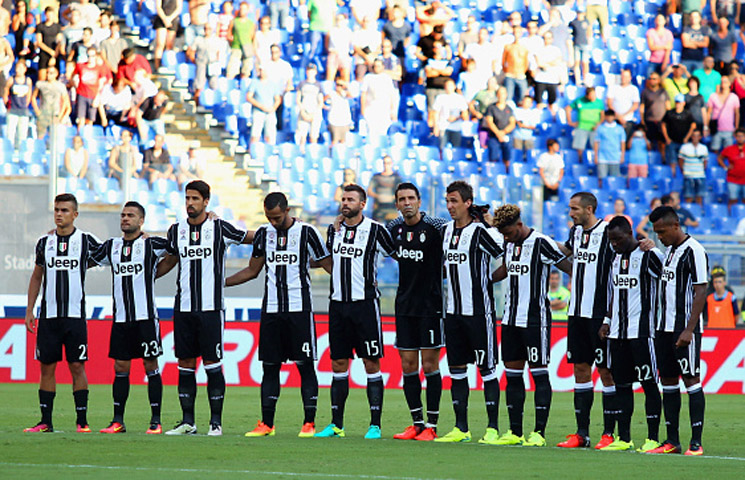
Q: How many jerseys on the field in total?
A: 11